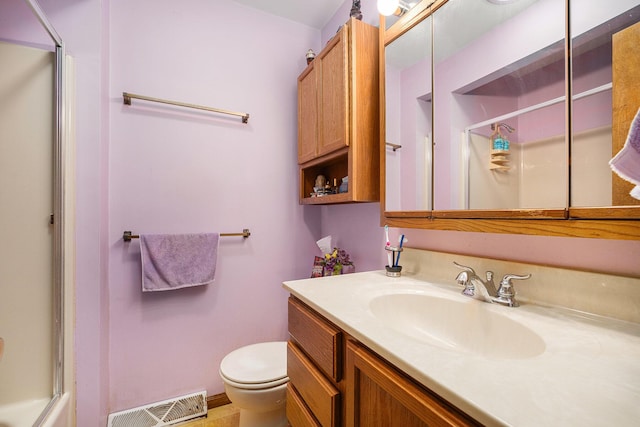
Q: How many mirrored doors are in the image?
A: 3